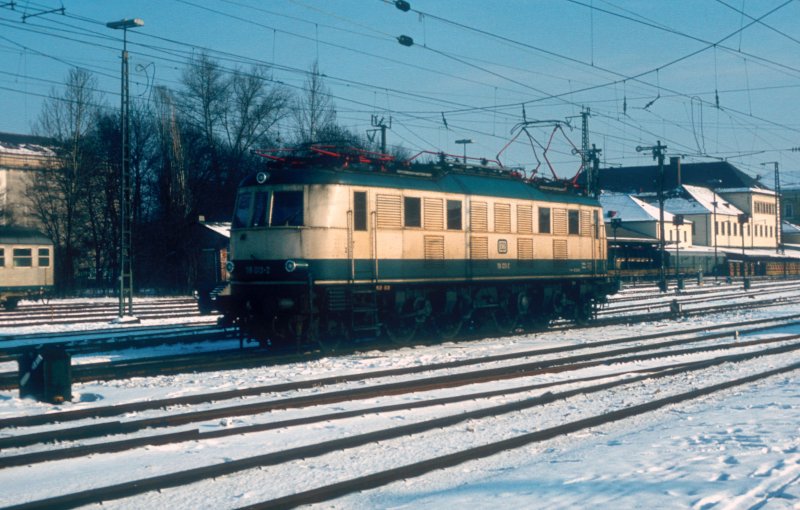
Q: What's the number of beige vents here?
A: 11